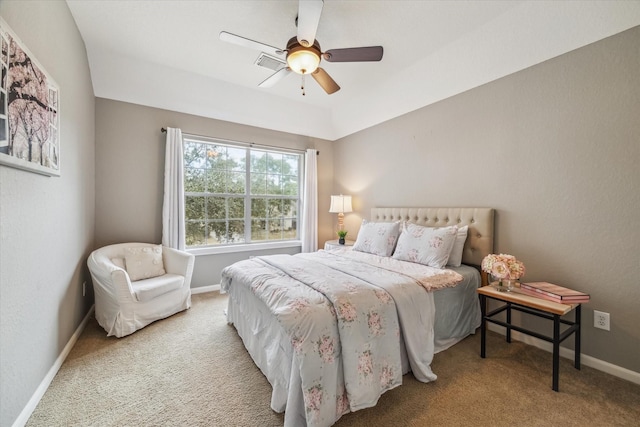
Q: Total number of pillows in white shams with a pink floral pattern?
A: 2